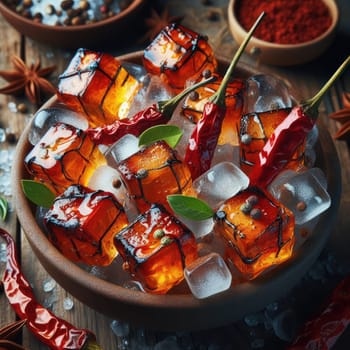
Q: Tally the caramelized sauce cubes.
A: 9